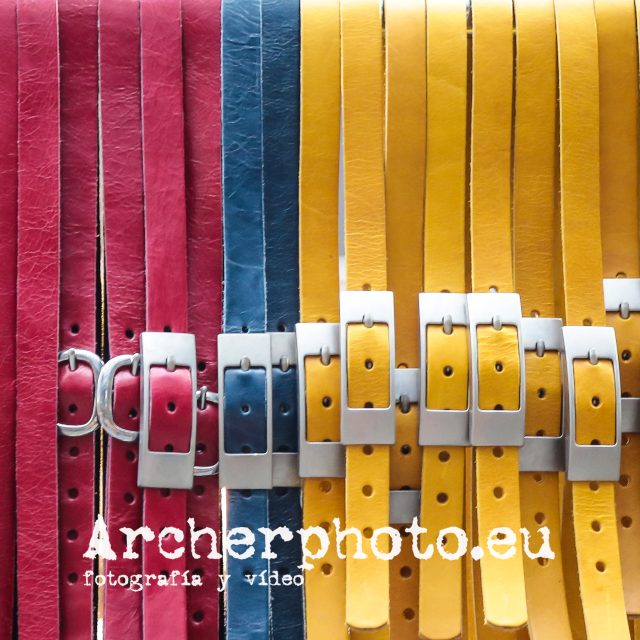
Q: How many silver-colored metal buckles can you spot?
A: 14